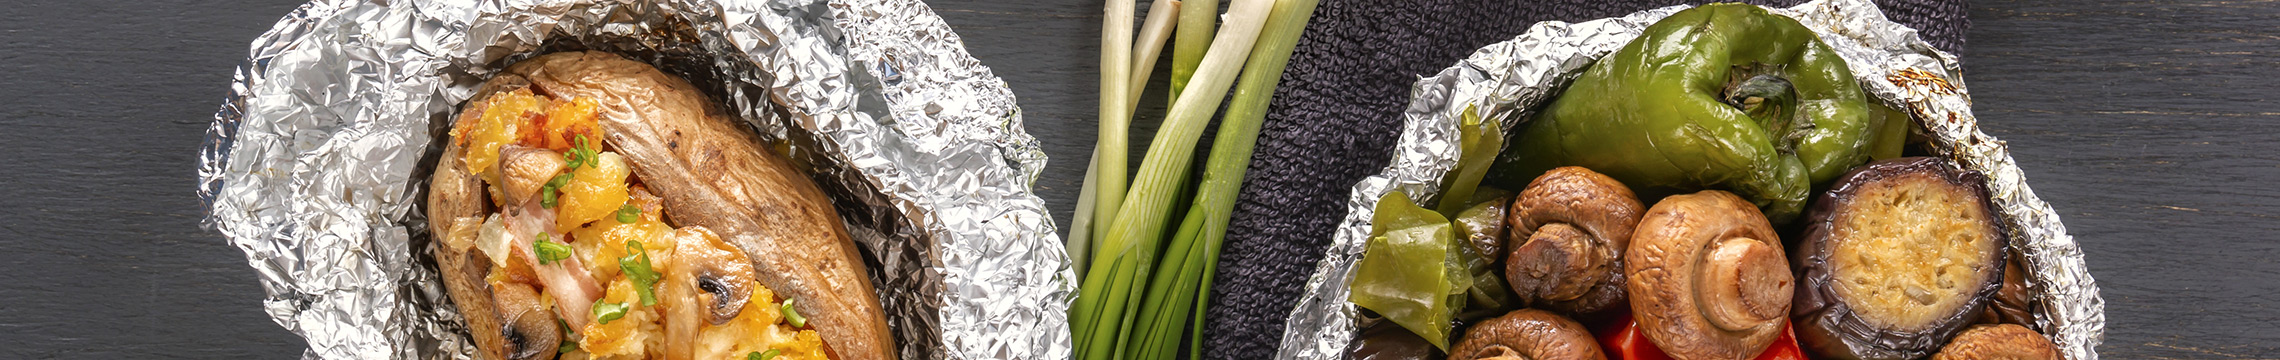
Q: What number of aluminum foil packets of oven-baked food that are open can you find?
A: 2